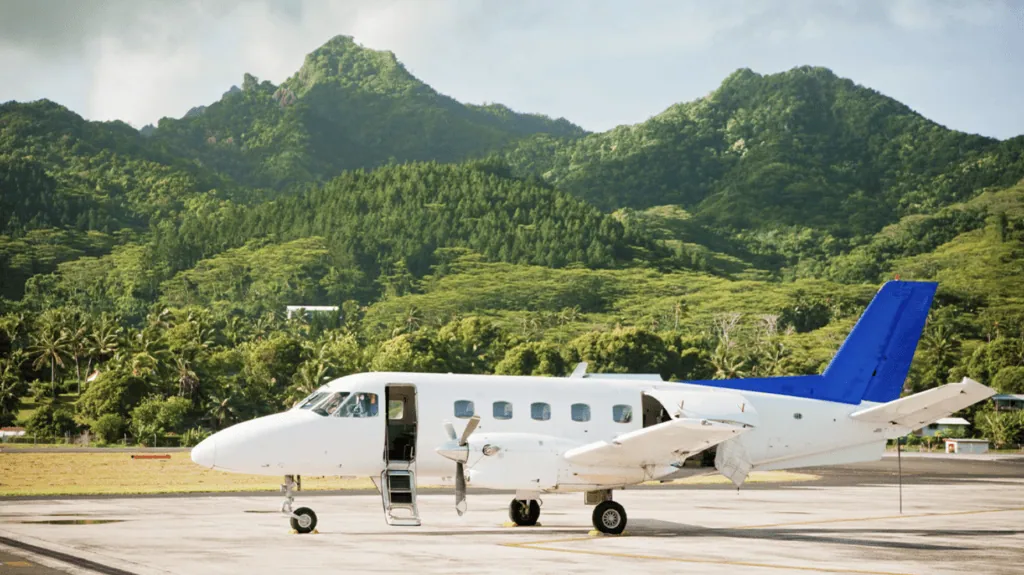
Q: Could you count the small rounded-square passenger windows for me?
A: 5